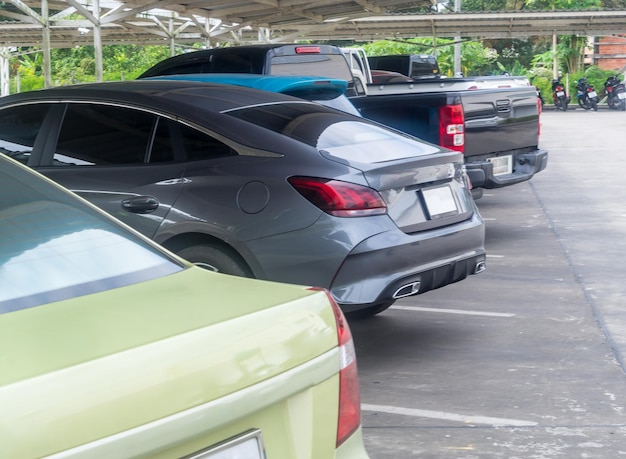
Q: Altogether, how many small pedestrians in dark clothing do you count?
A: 0